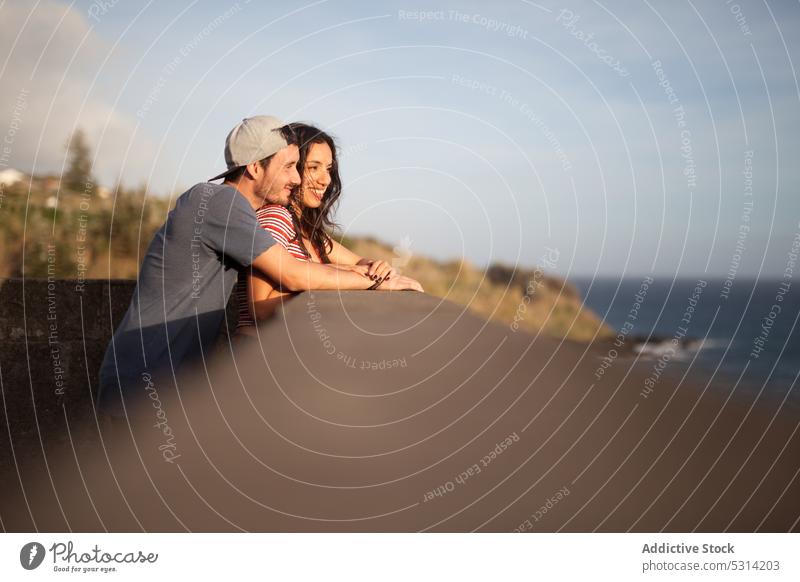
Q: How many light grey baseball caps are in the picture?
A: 1